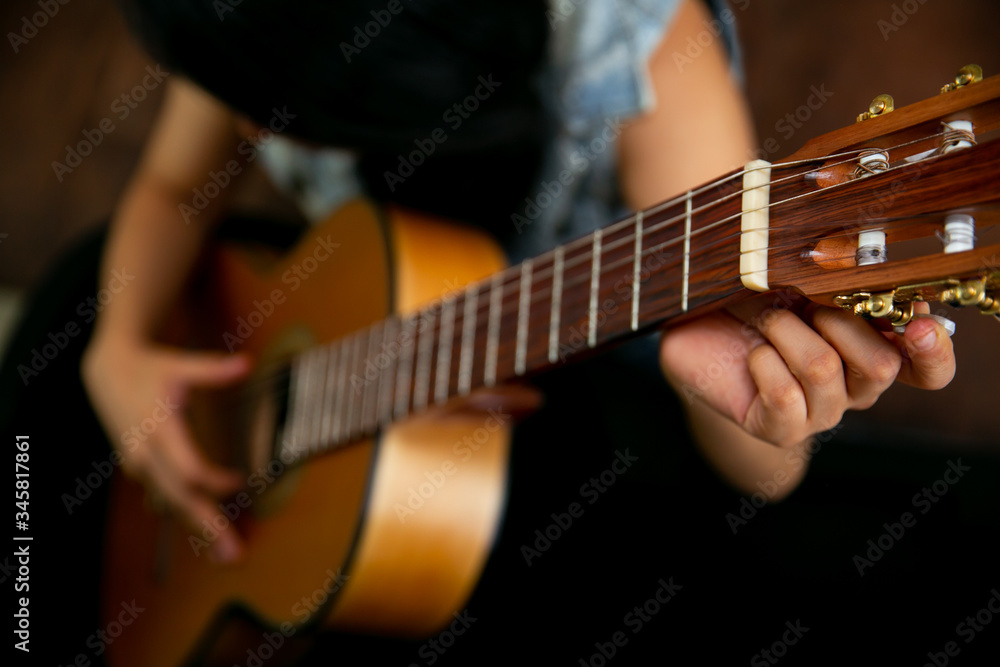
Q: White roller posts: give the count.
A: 4